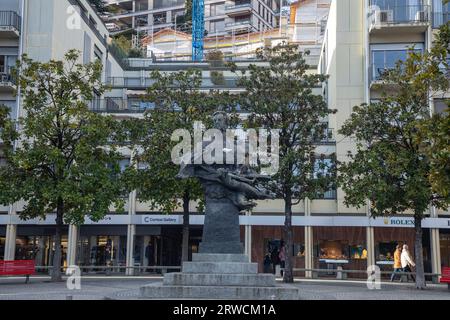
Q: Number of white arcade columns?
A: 7